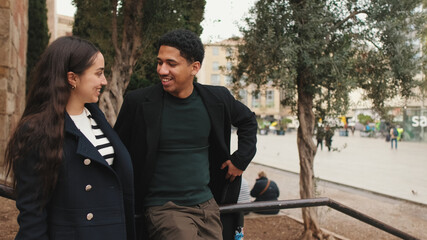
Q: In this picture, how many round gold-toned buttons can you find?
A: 3